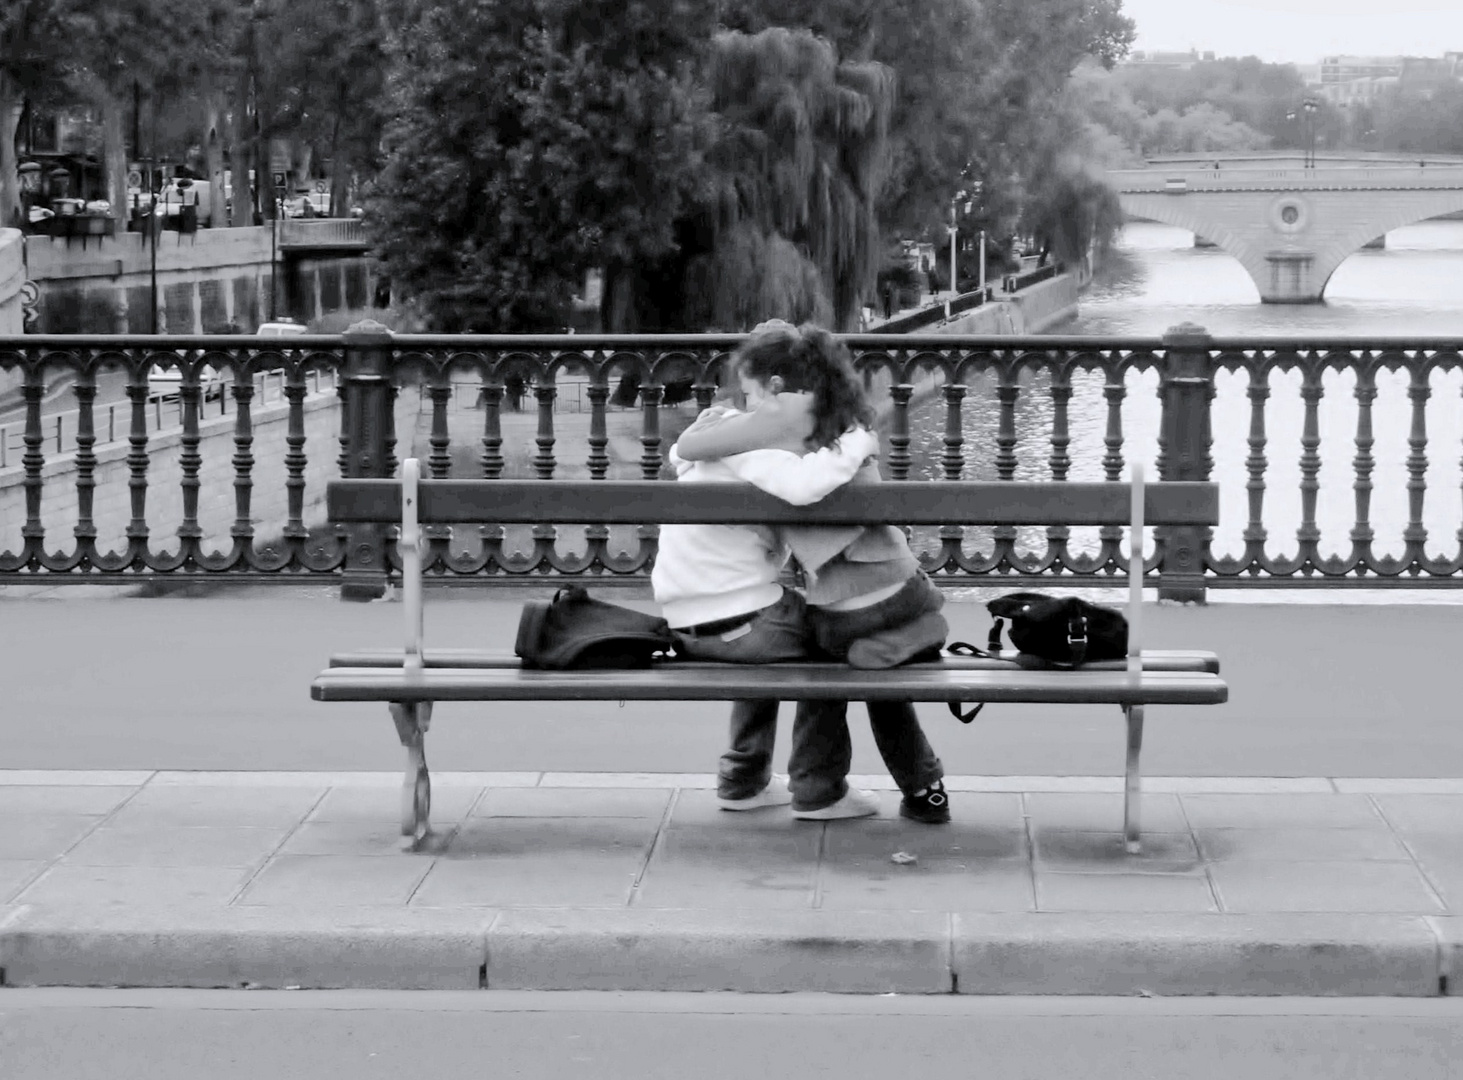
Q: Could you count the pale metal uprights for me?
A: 2